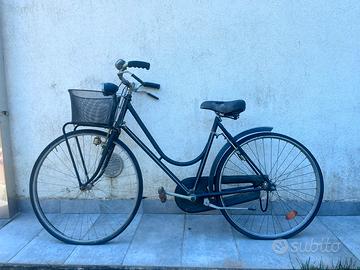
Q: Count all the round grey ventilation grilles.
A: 1